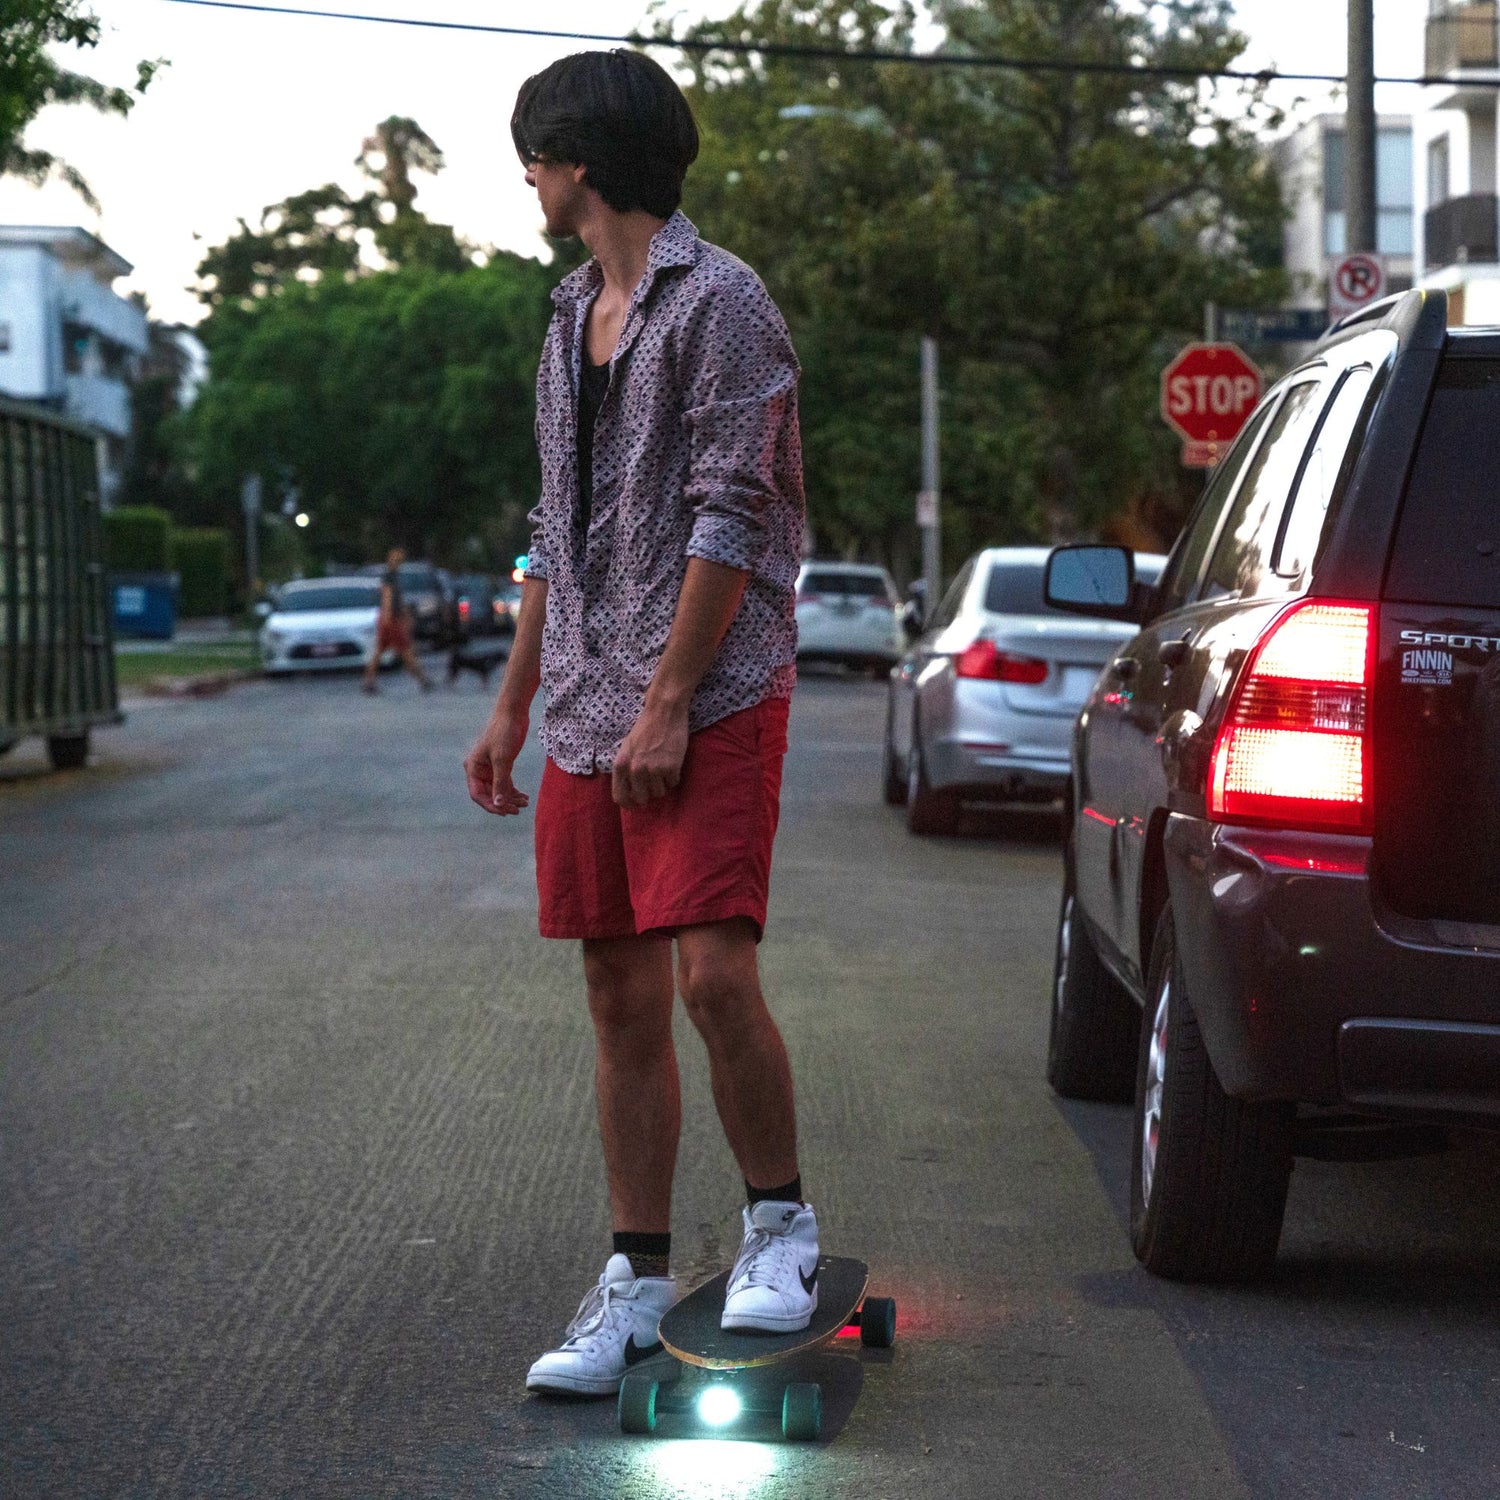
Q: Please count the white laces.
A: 2